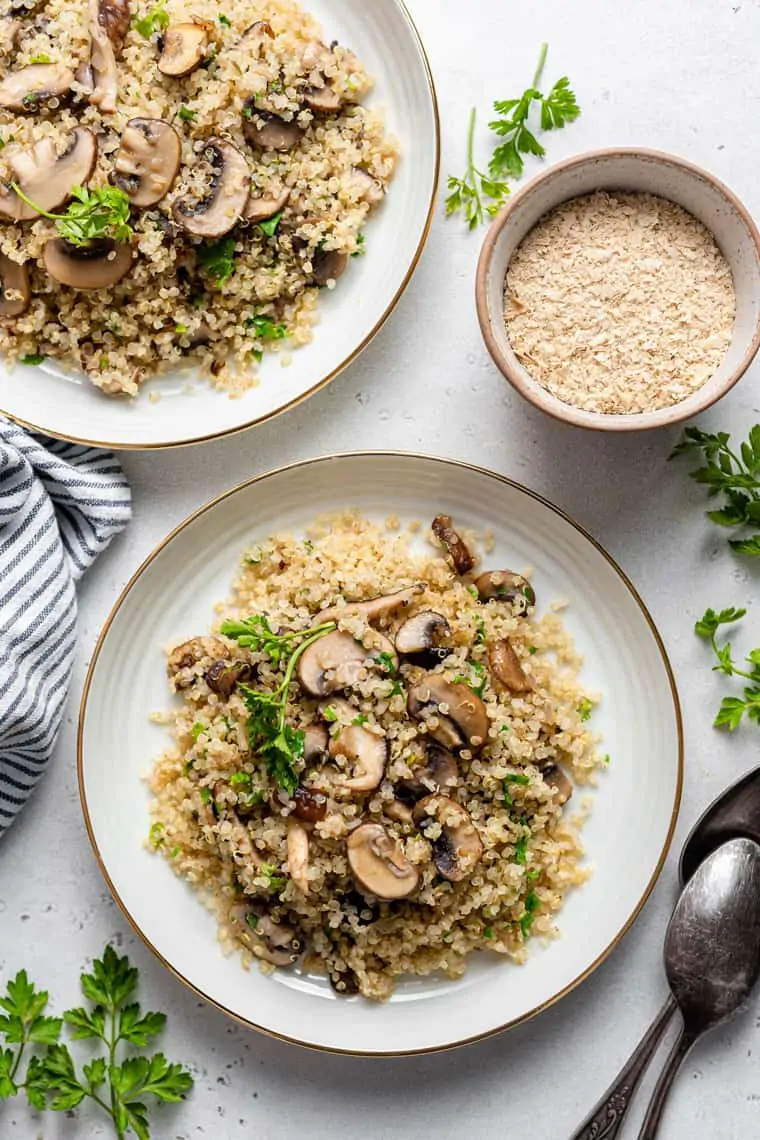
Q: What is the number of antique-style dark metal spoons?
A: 2